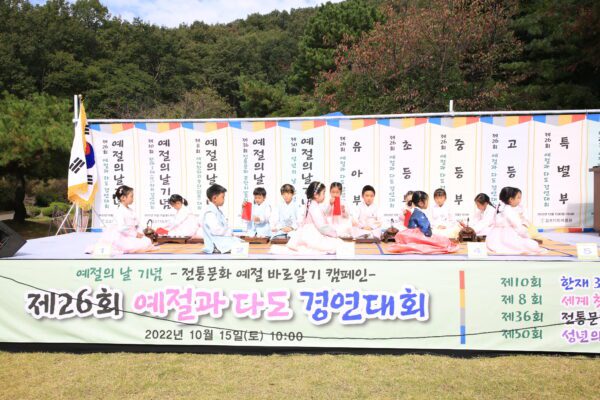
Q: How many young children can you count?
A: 13